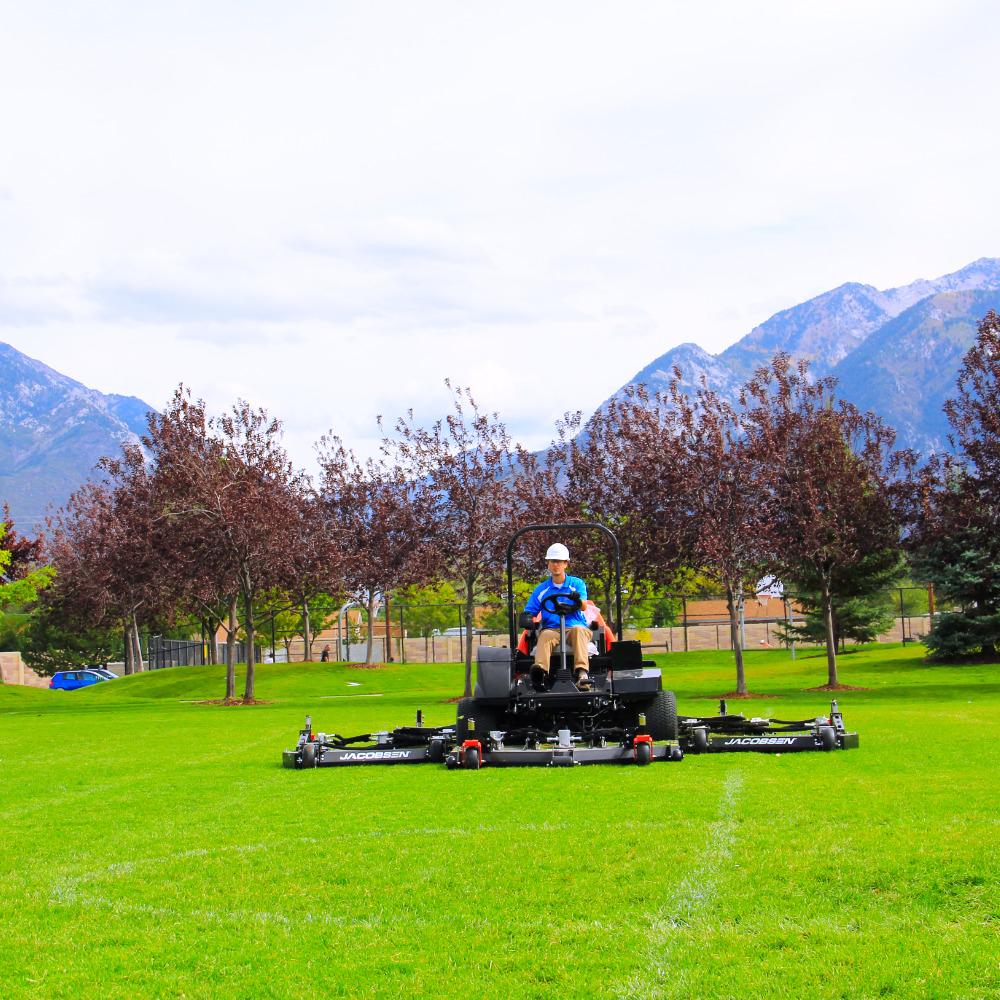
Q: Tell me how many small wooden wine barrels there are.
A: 0